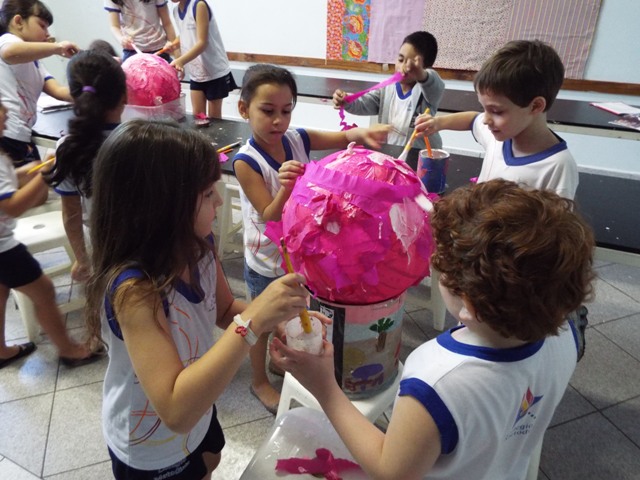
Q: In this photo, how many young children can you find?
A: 11